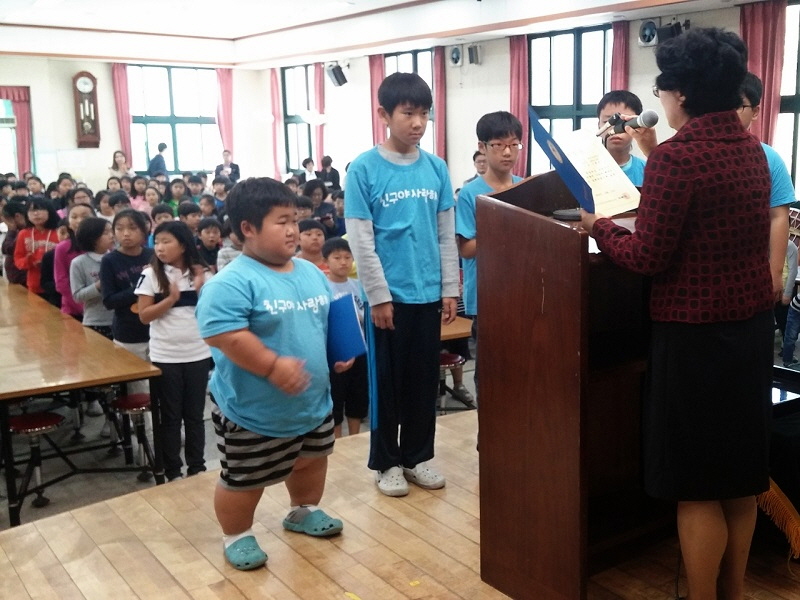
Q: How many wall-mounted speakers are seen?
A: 3